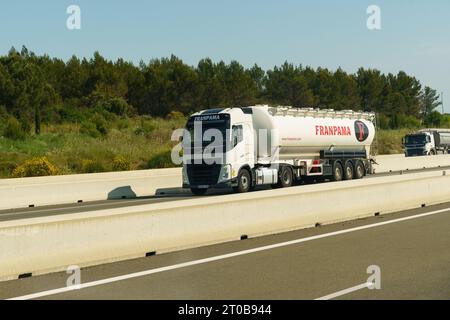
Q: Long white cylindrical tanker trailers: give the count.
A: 1